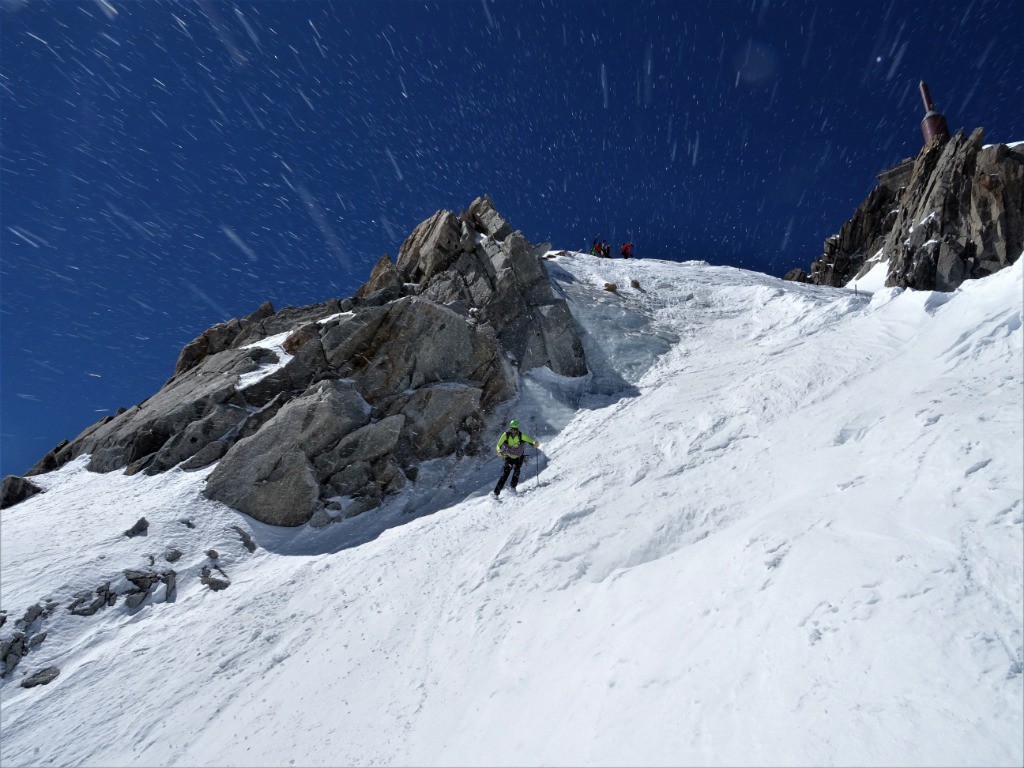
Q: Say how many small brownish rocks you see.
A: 2